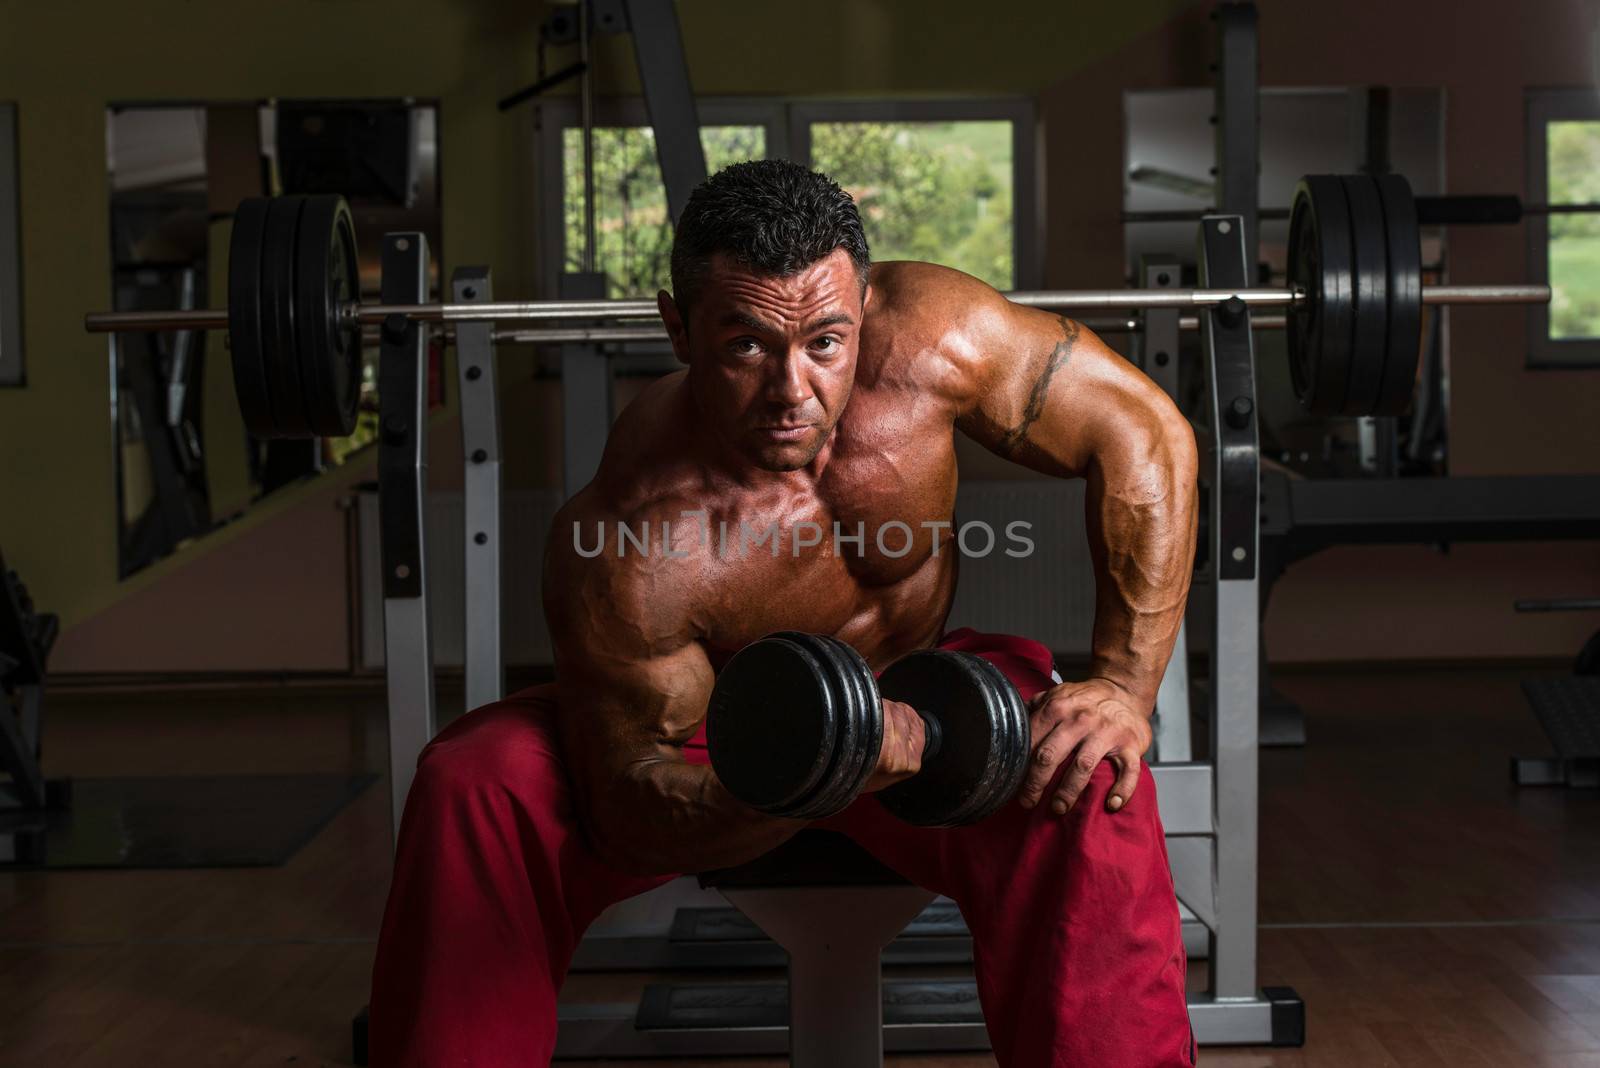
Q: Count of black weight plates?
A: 13